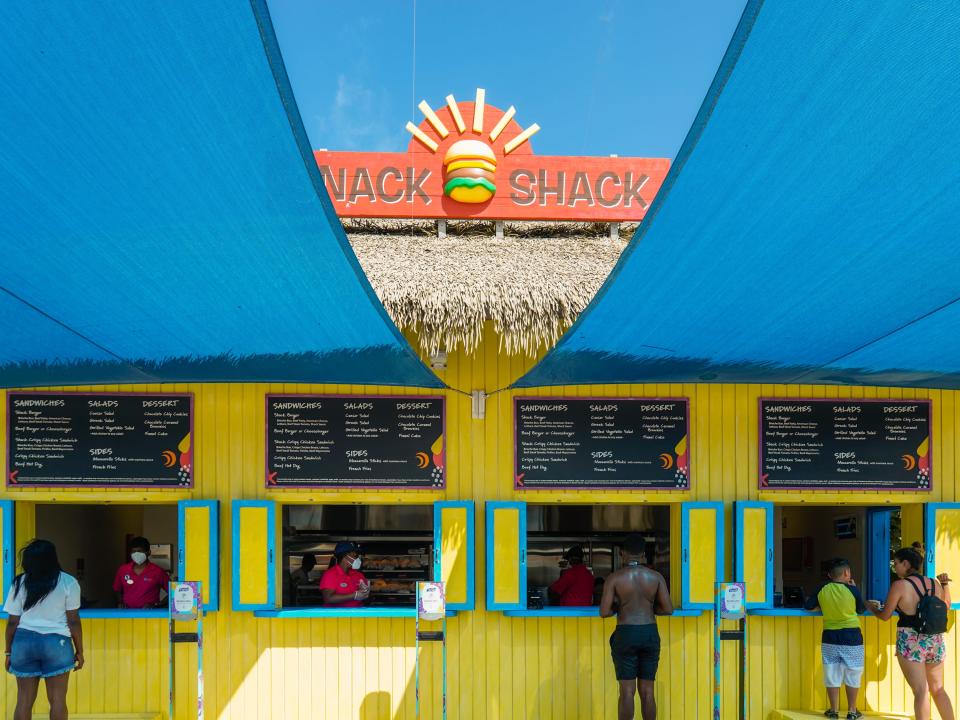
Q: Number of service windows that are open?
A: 4